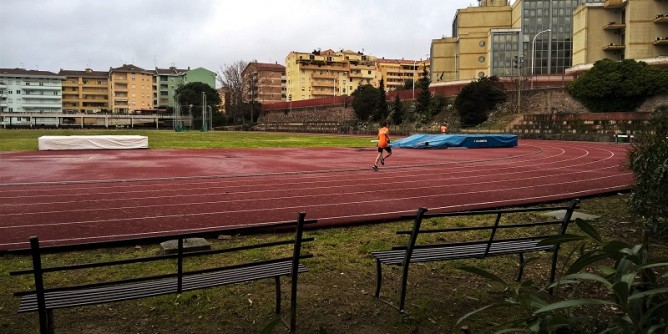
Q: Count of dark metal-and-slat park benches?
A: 2